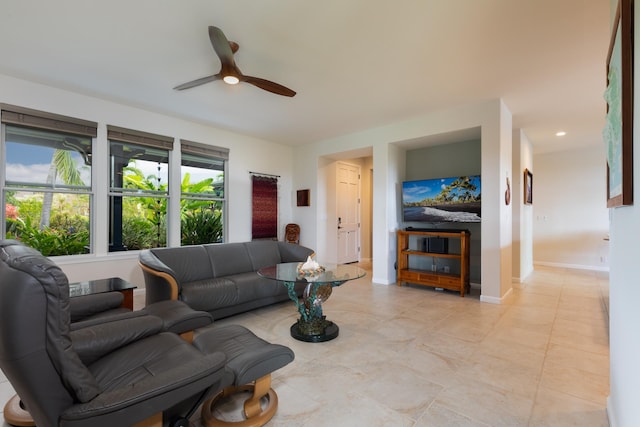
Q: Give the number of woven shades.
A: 3